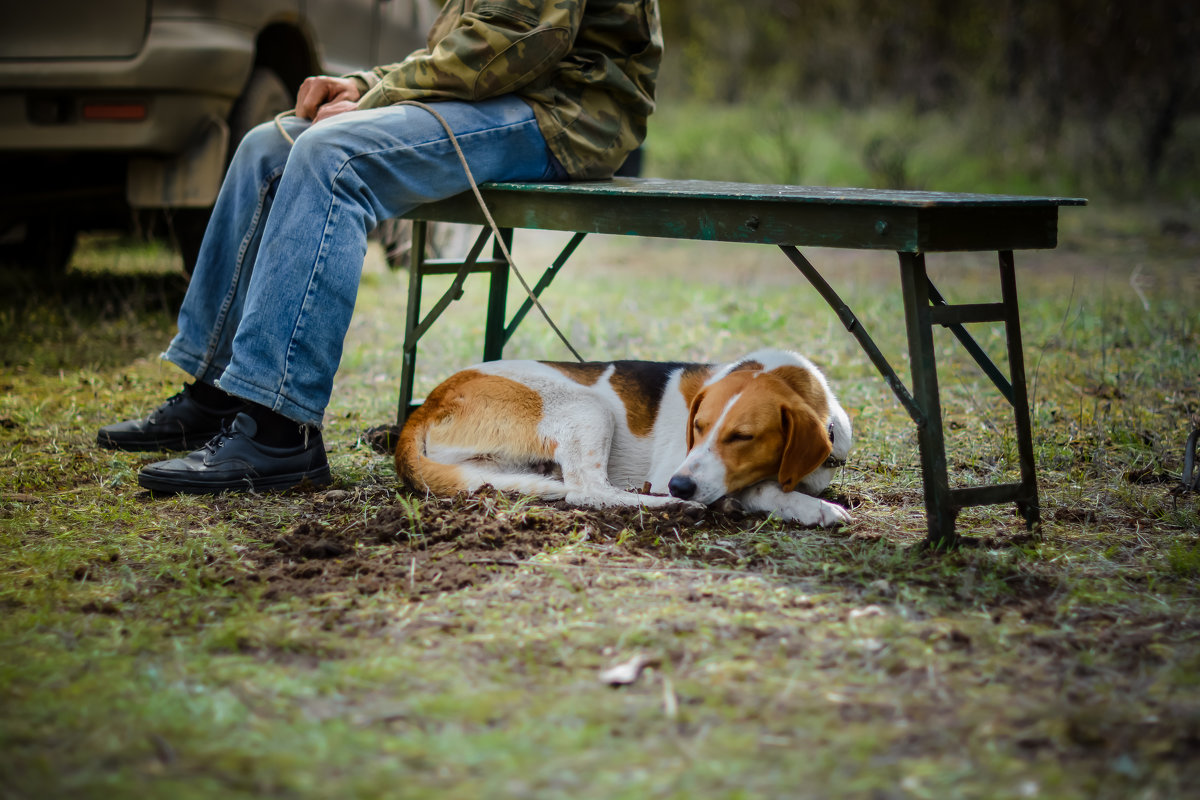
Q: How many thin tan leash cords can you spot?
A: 1